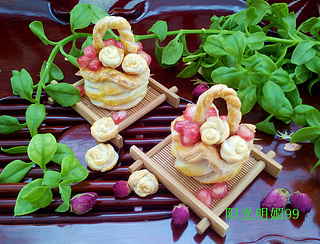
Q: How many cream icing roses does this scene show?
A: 7